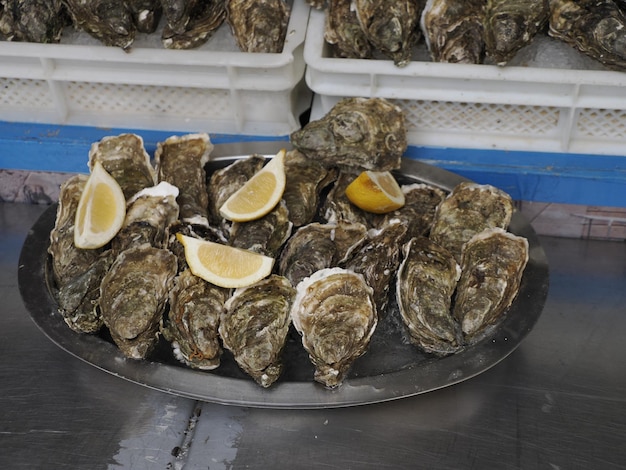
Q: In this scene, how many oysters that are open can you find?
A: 0